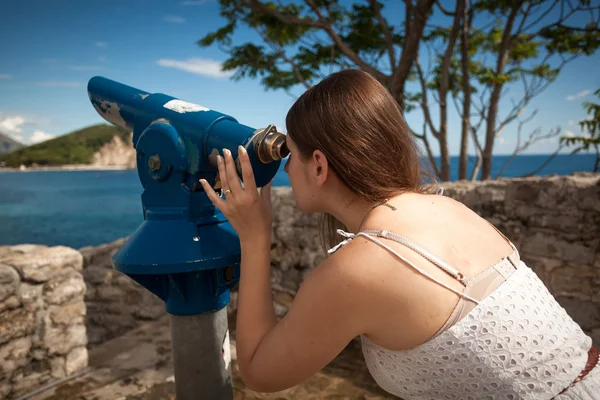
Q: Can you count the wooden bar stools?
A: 0